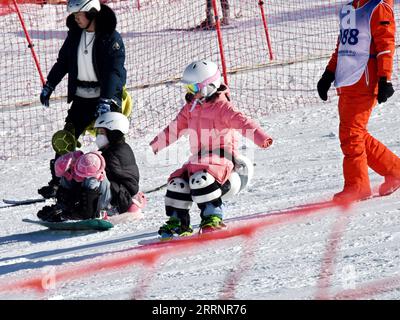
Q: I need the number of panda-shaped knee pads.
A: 2